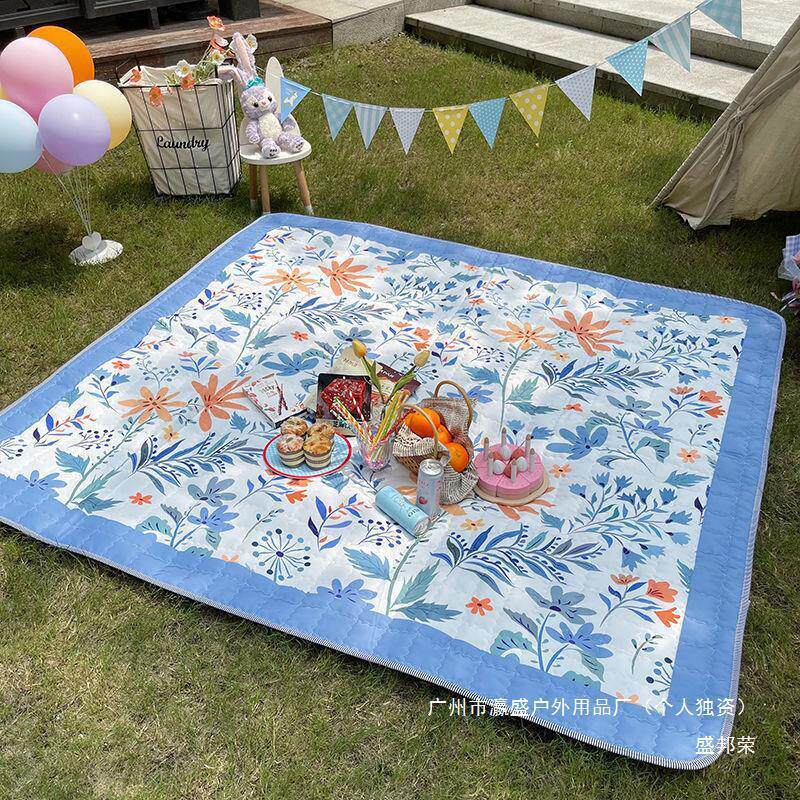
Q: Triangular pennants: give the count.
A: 11